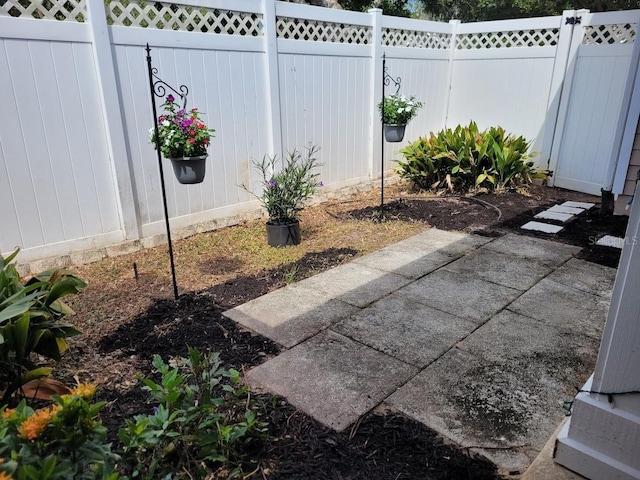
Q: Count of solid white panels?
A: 6